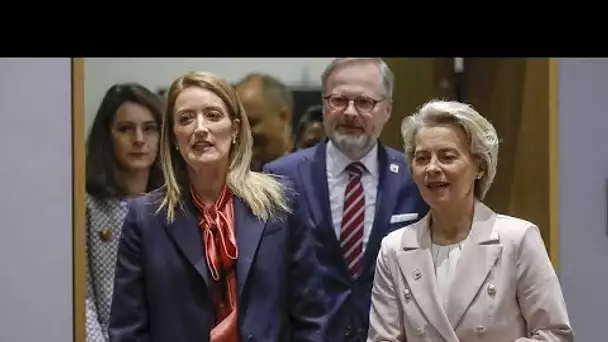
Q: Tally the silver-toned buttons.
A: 4